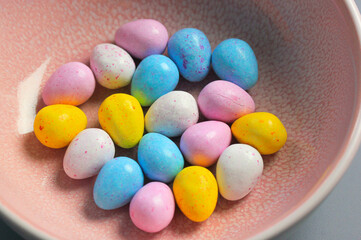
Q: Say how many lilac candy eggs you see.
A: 5